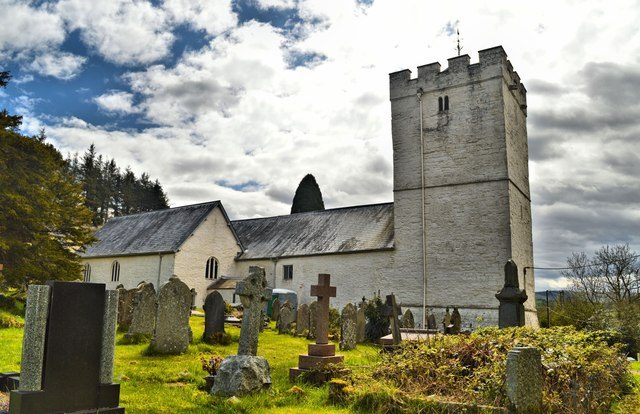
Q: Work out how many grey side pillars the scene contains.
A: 2